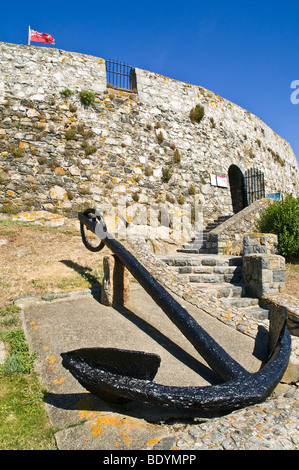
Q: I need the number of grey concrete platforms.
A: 1